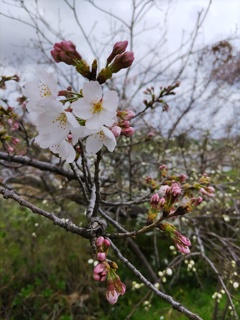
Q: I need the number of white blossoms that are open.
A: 5